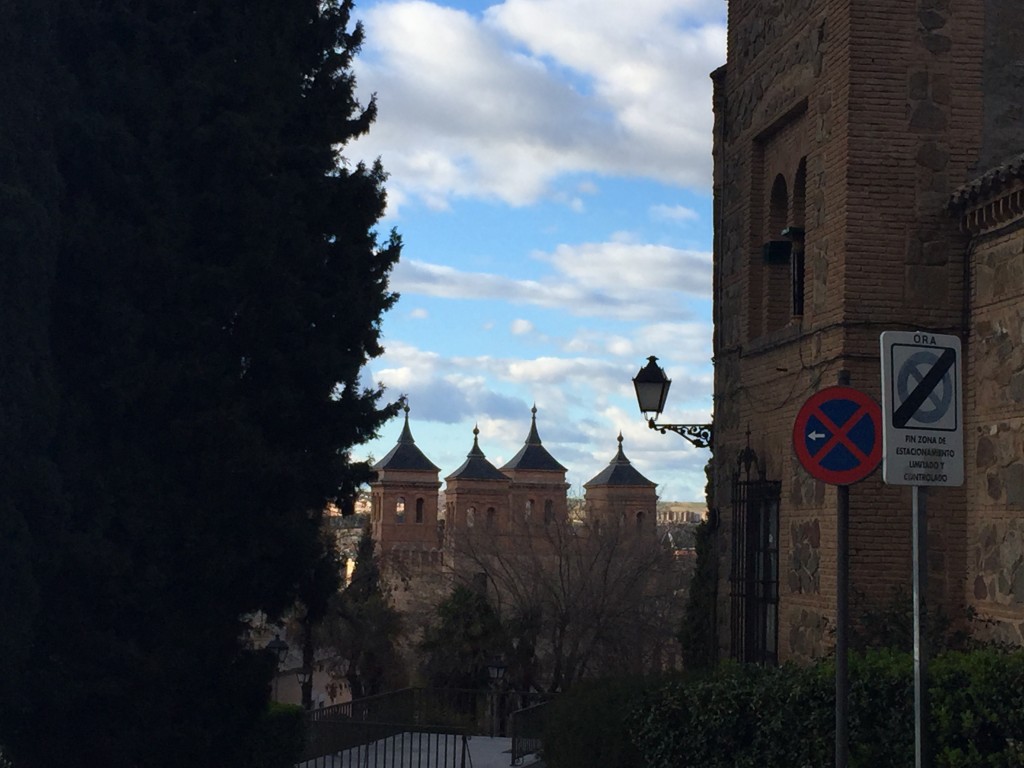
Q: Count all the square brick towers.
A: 4